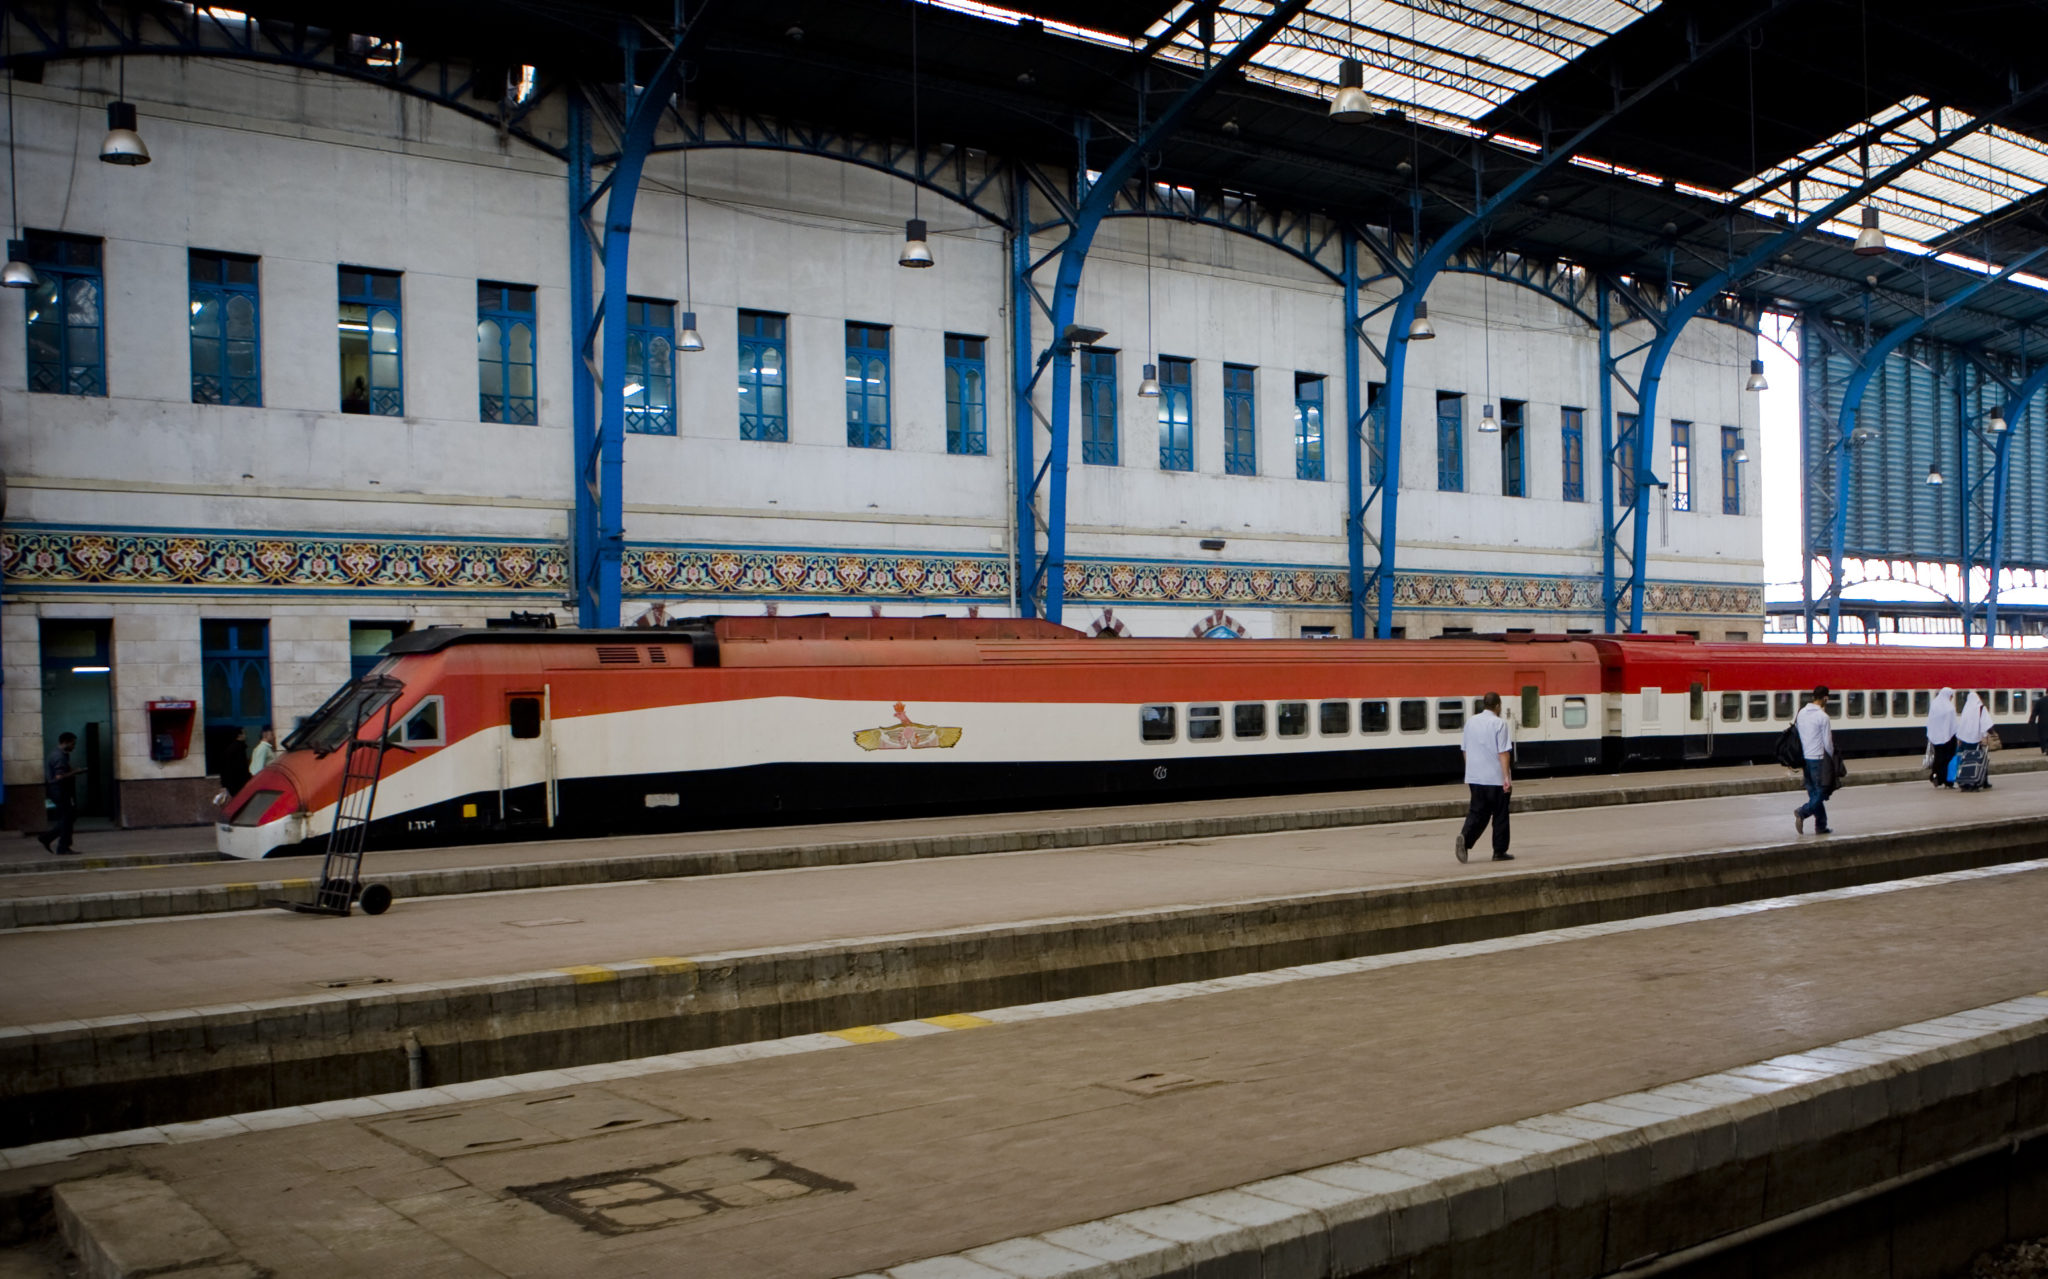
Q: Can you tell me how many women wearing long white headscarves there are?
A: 2